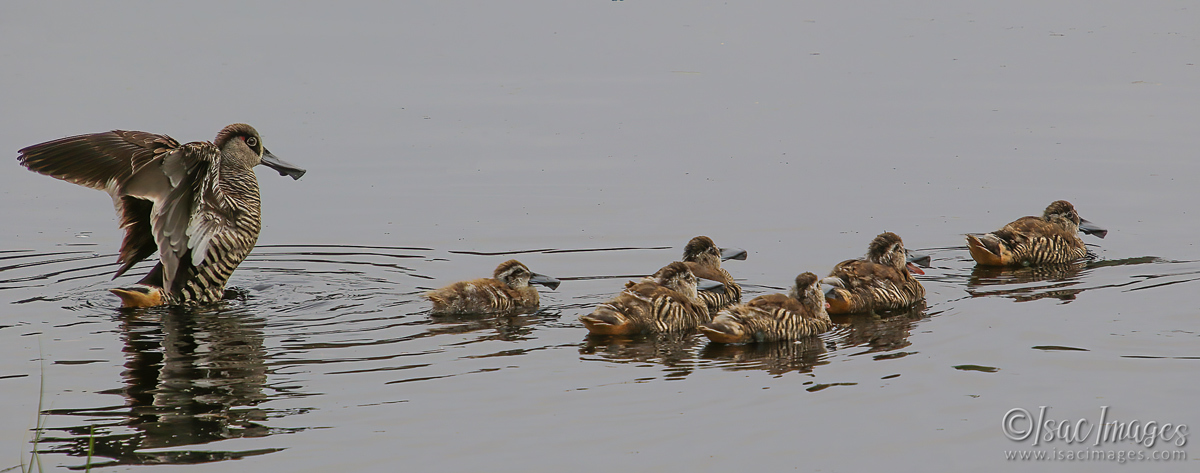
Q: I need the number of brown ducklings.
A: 6